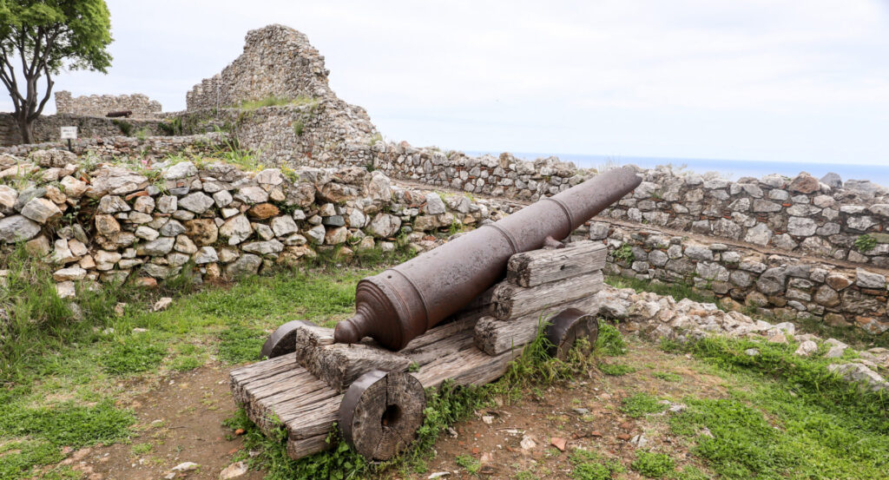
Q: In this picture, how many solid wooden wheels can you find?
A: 3